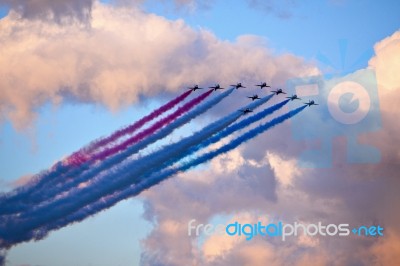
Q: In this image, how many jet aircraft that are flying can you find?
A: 9